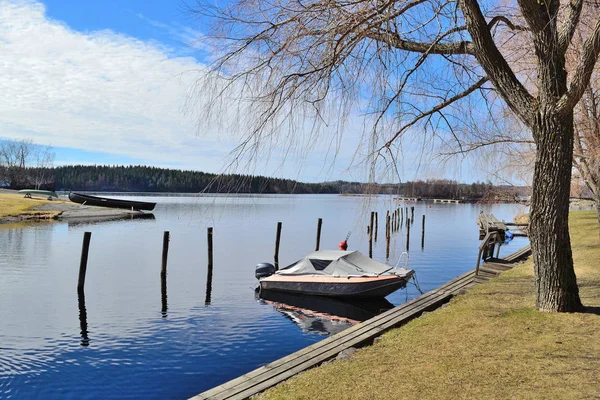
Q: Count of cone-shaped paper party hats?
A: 0